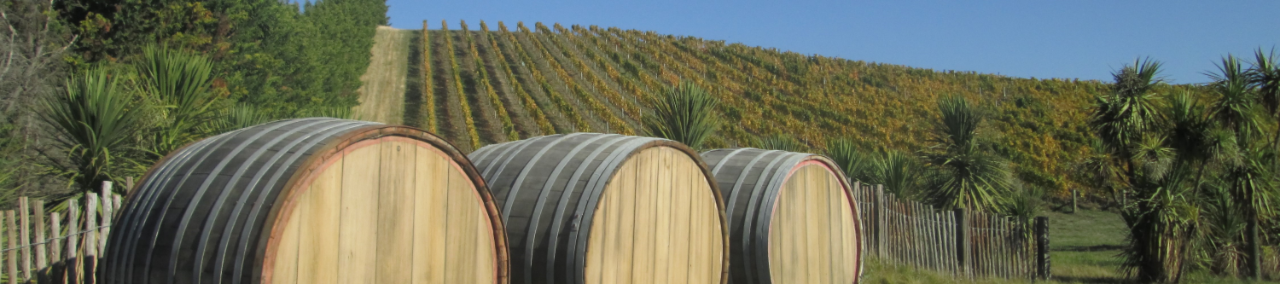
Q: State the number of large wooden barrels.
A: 3